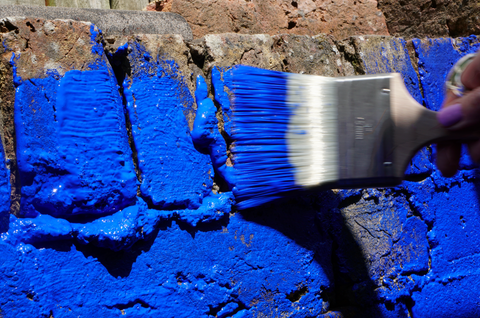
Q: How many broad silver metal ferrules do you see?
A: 1